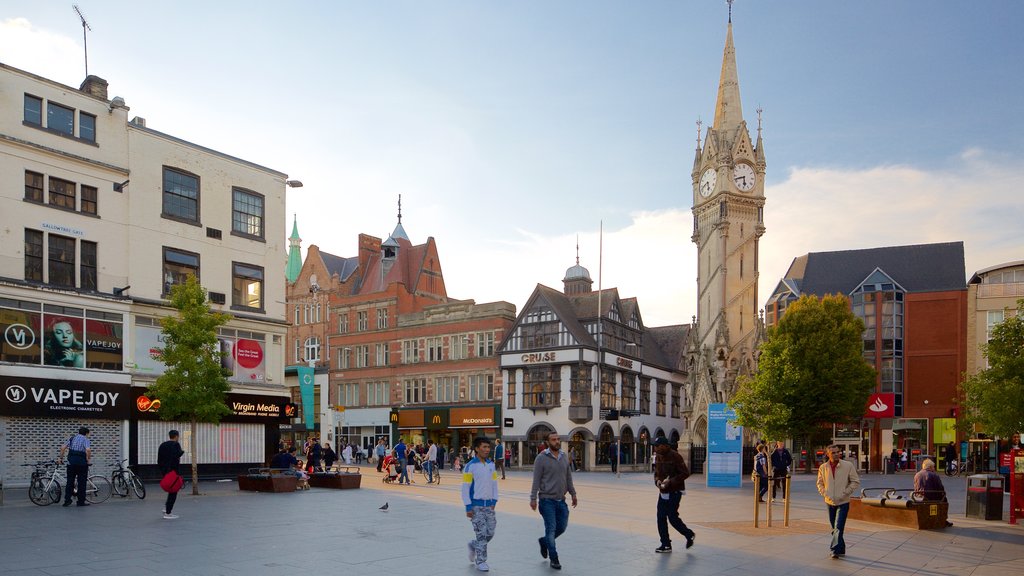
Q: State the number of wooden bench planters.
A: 3